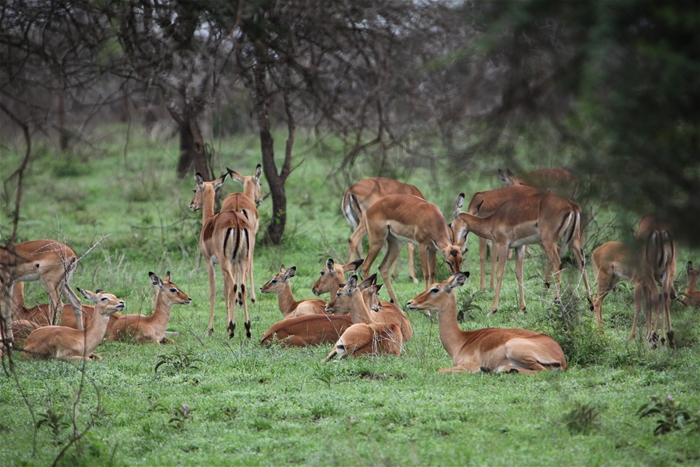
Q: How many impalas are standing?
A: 10